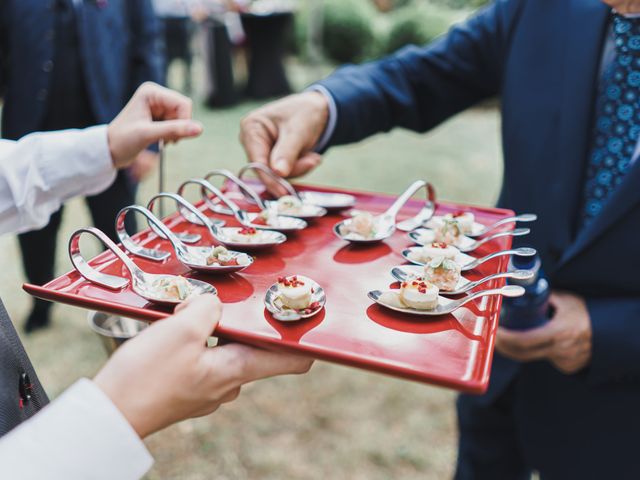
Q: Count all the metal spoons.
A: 13